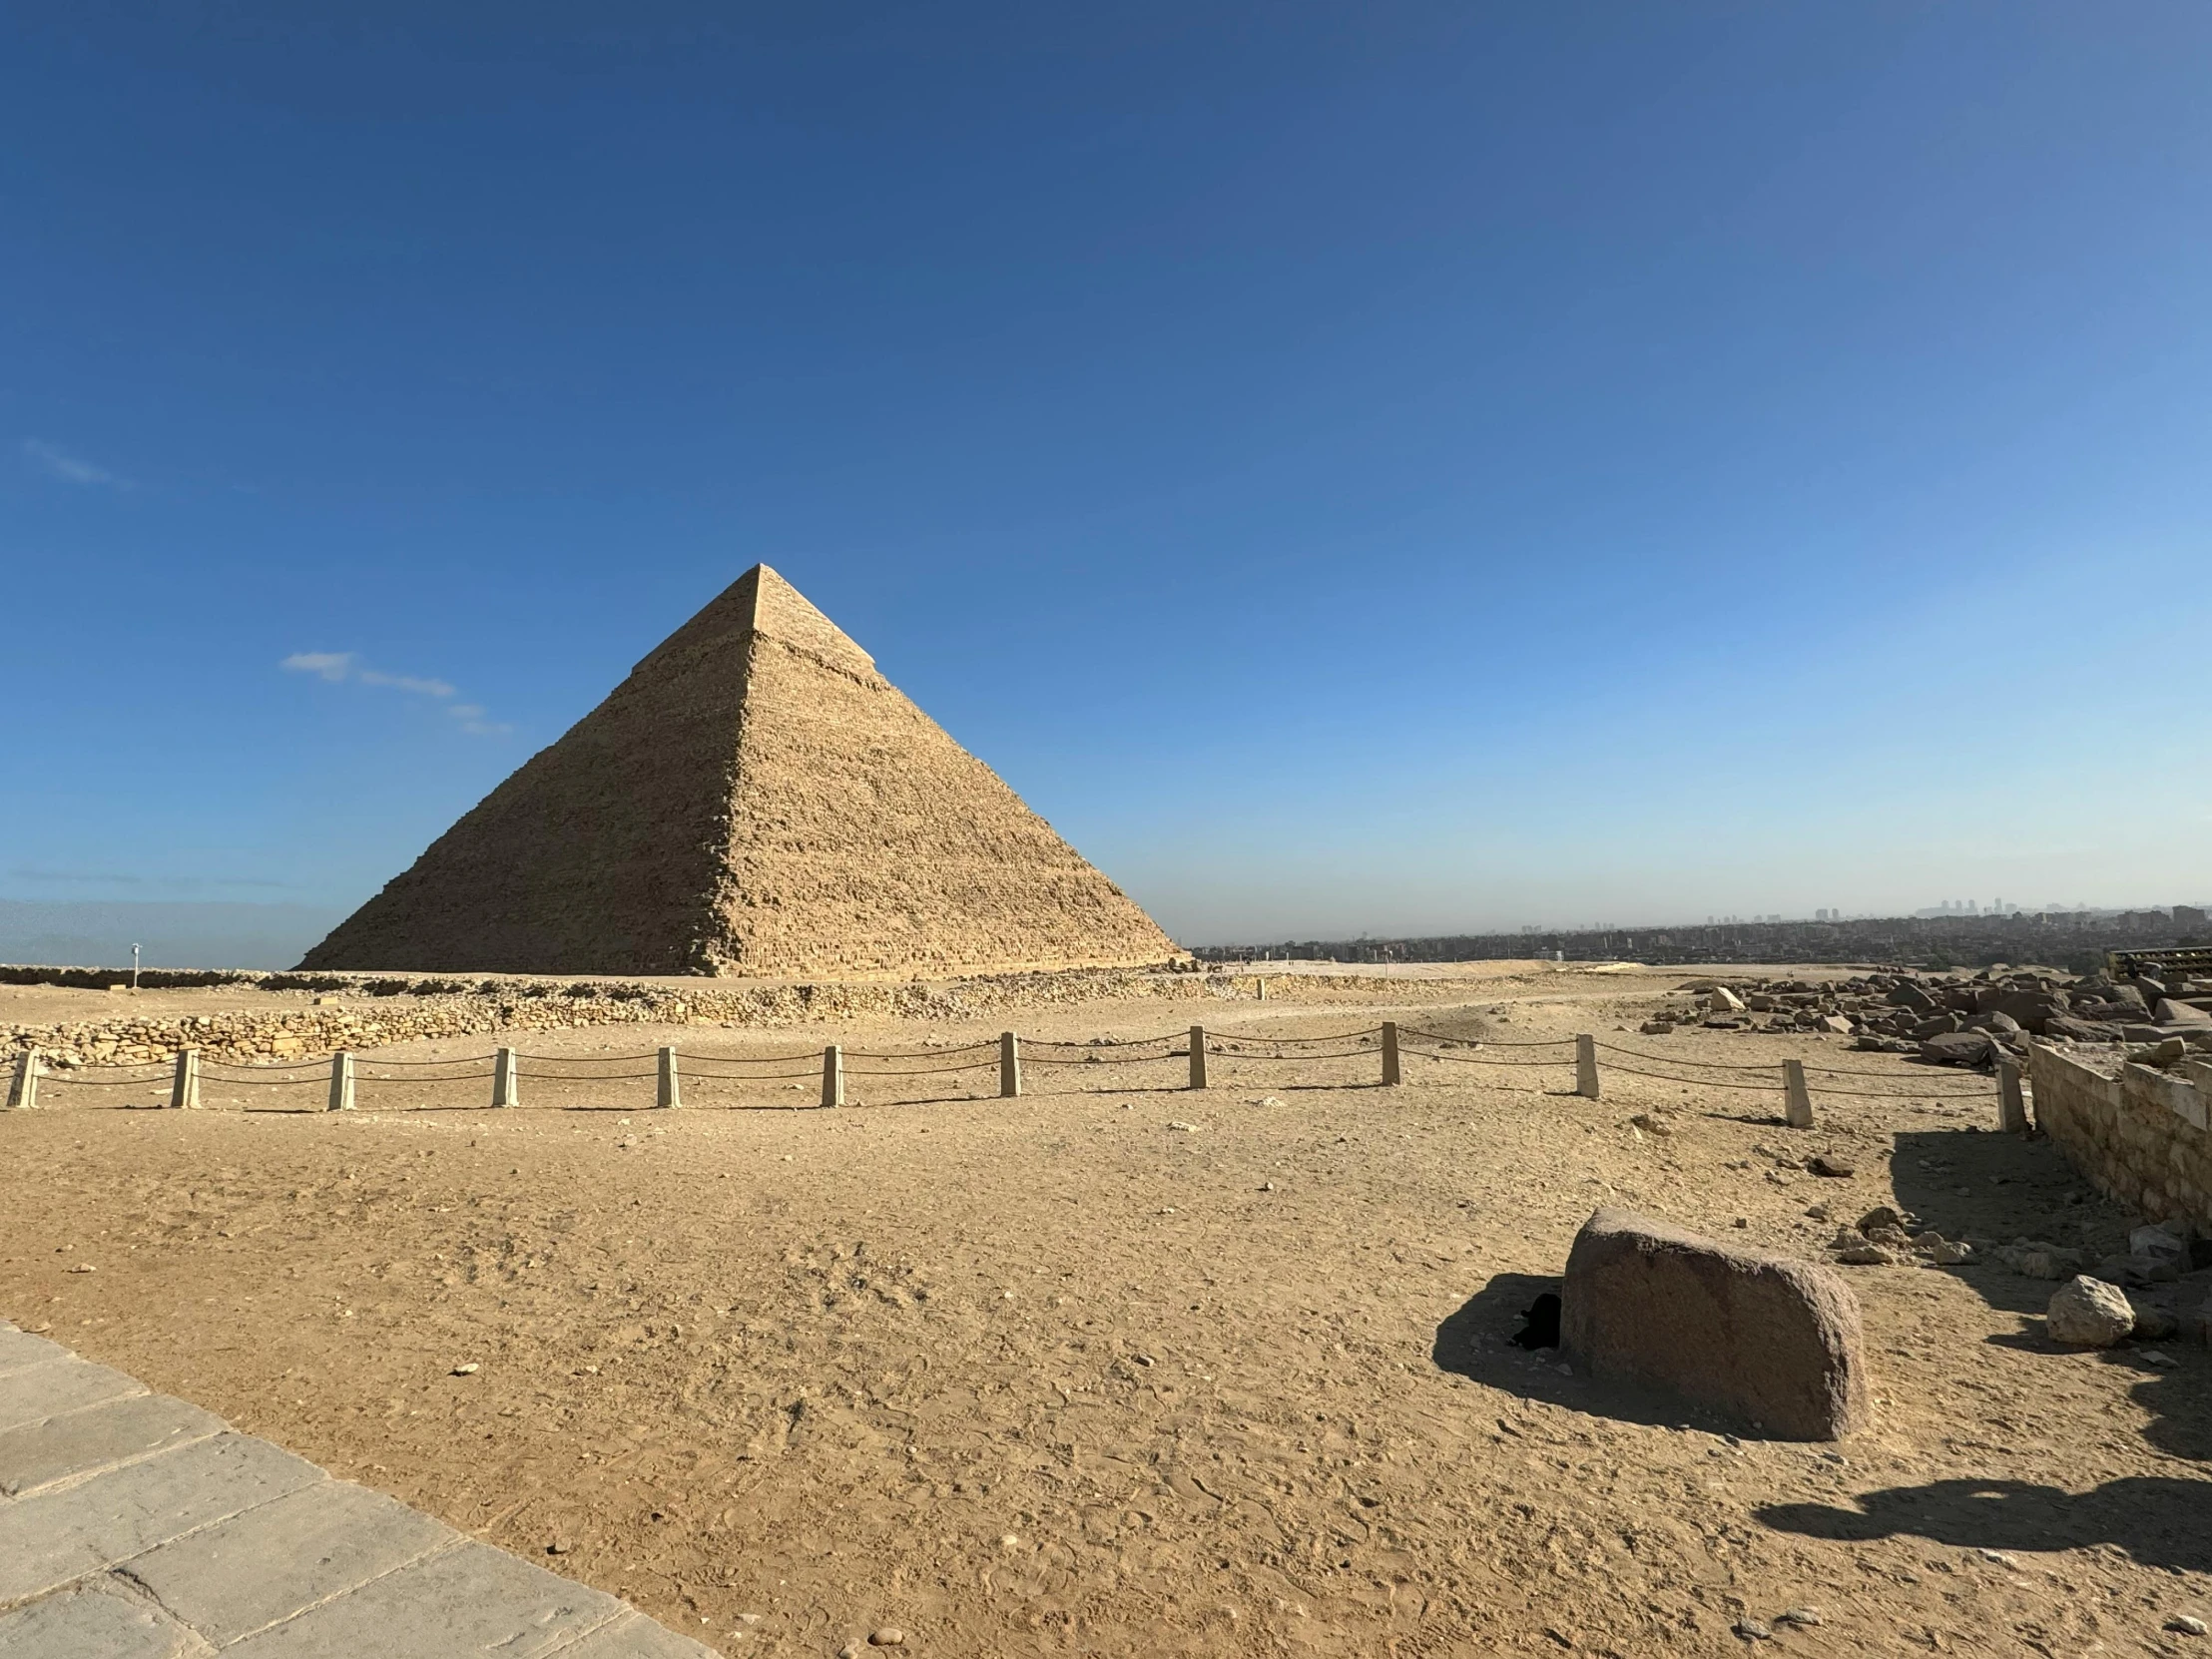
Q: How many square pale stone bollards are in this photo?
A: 12